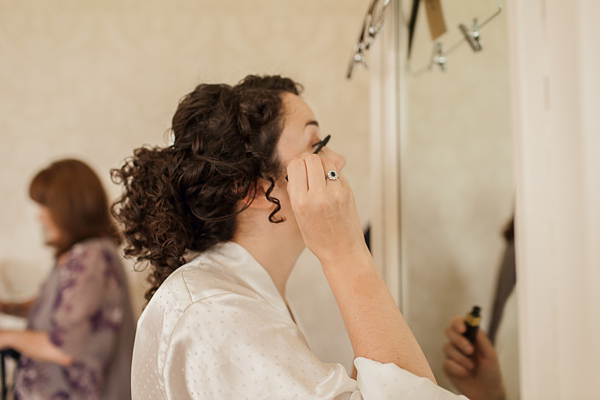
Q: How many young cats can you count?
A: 0